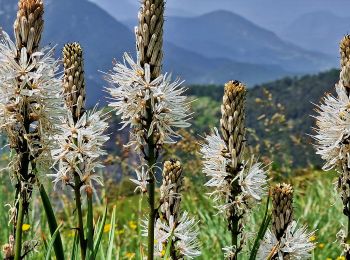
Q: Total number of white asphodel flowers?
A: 7